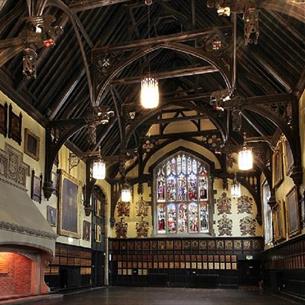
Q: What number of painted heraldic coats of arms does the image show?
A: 8